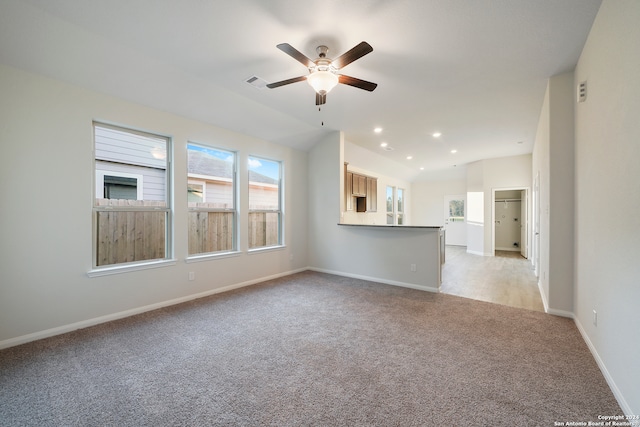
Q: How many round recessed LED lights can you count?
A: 6